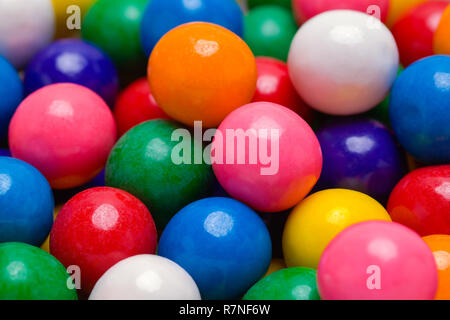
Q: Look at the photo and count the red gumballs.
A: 5